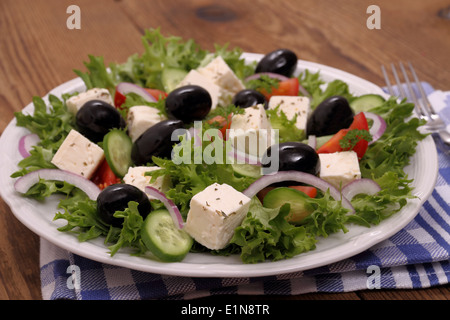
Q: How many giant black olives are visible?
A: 8